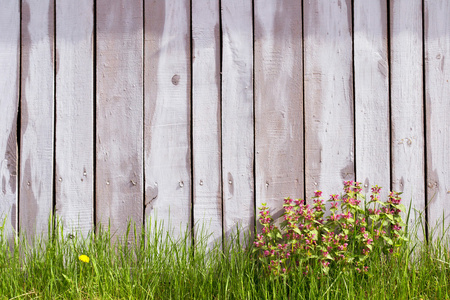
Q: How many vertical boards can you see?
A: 12